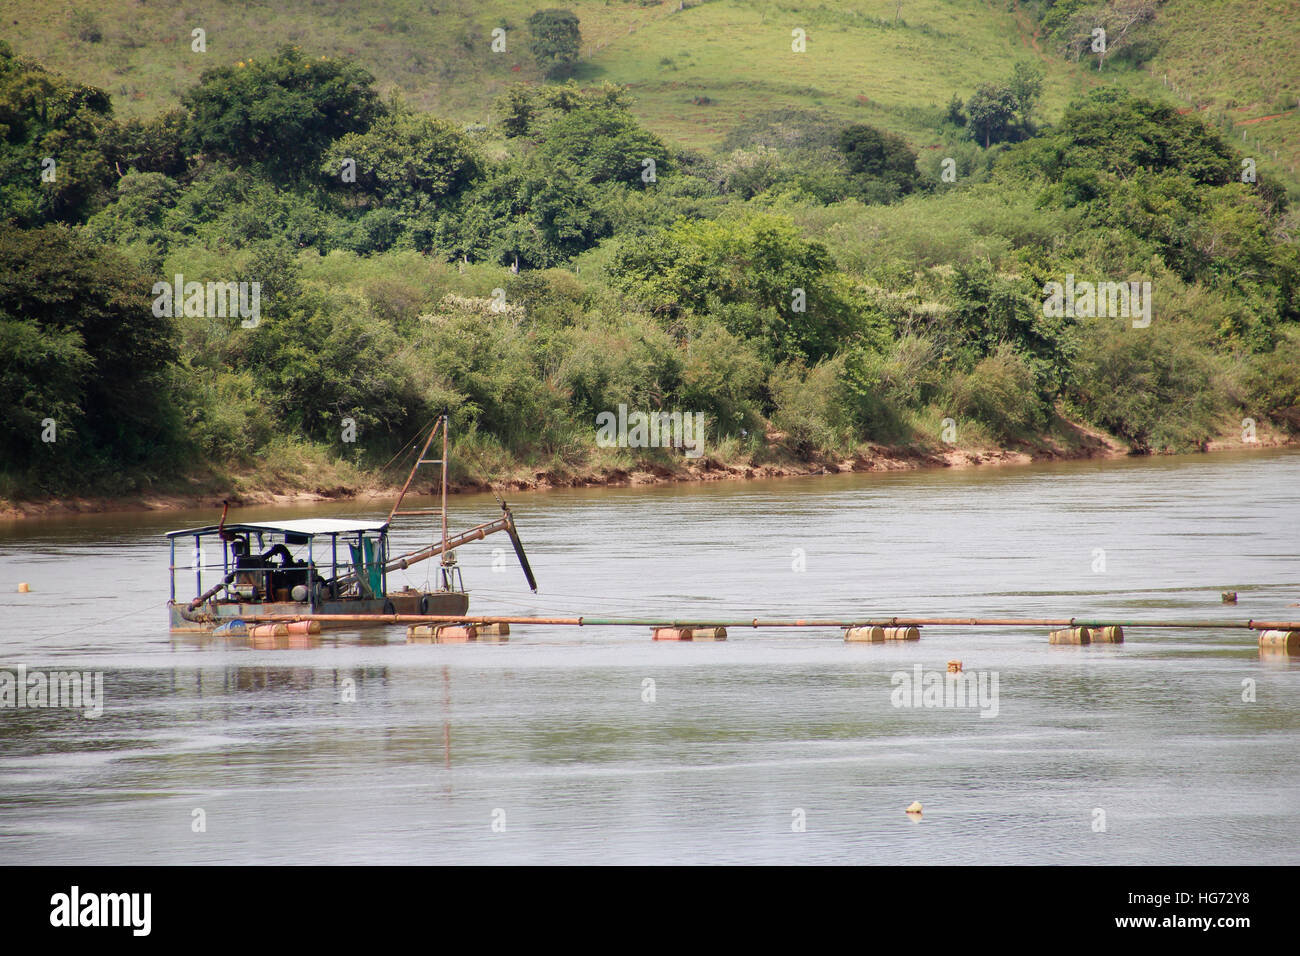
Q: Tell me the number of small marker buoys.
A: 4